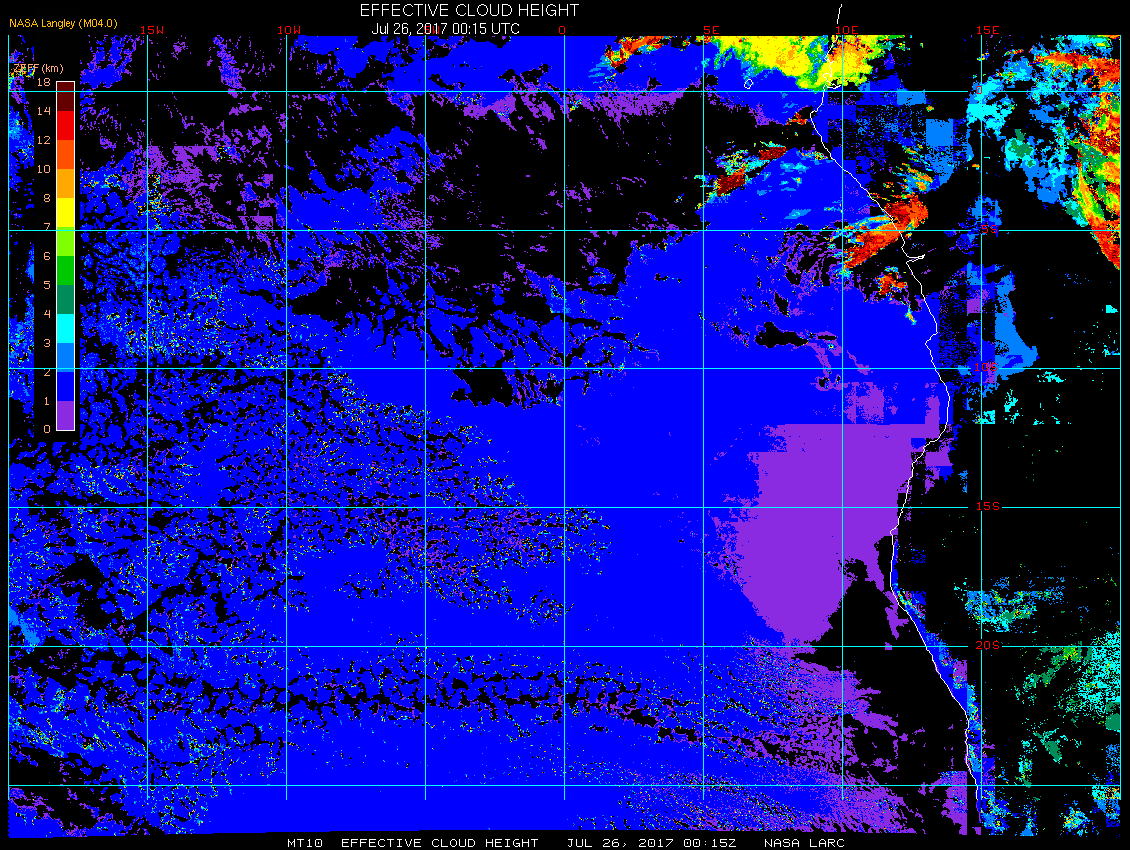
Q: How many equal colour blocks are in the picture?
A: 12